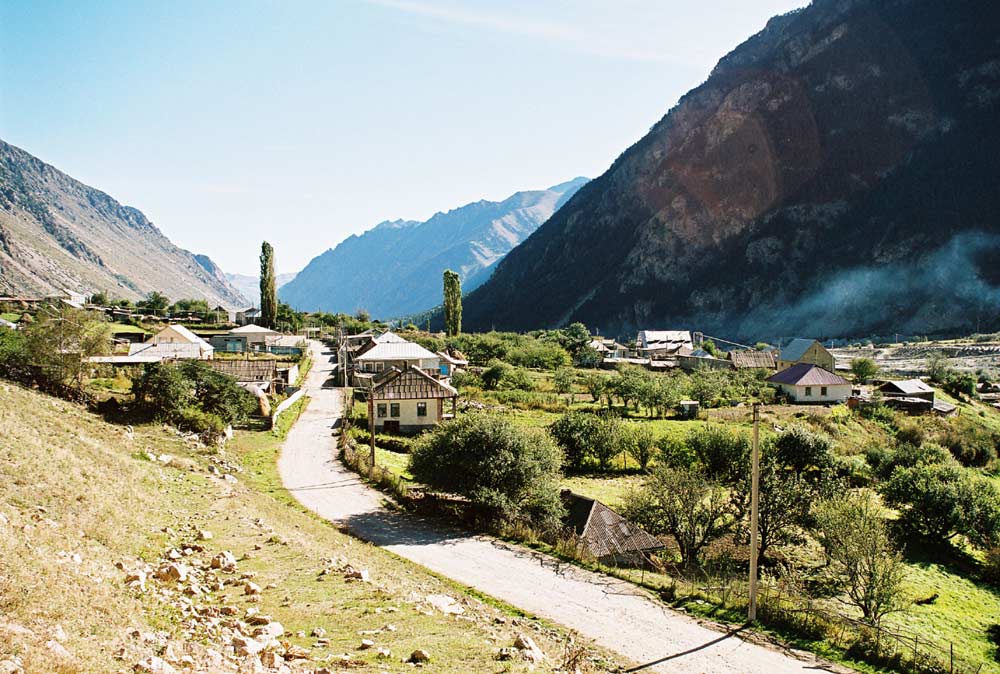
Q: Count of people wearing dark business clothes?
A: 0